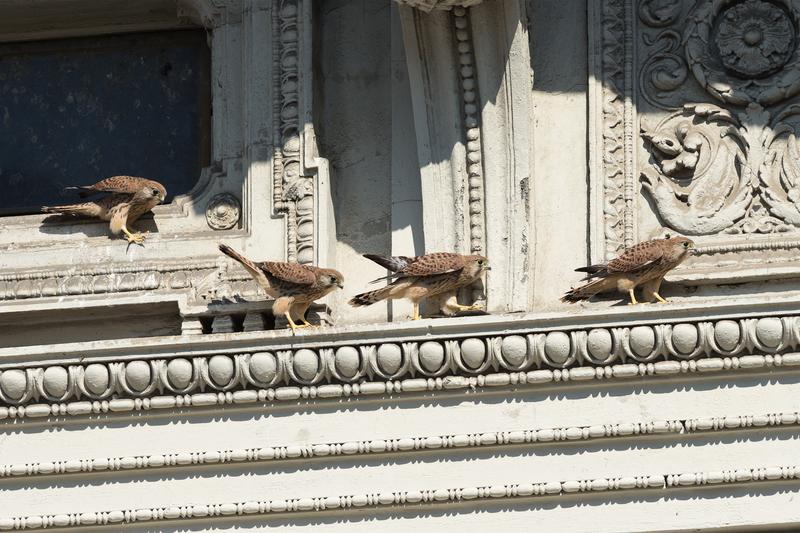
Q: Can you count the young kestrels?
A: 4